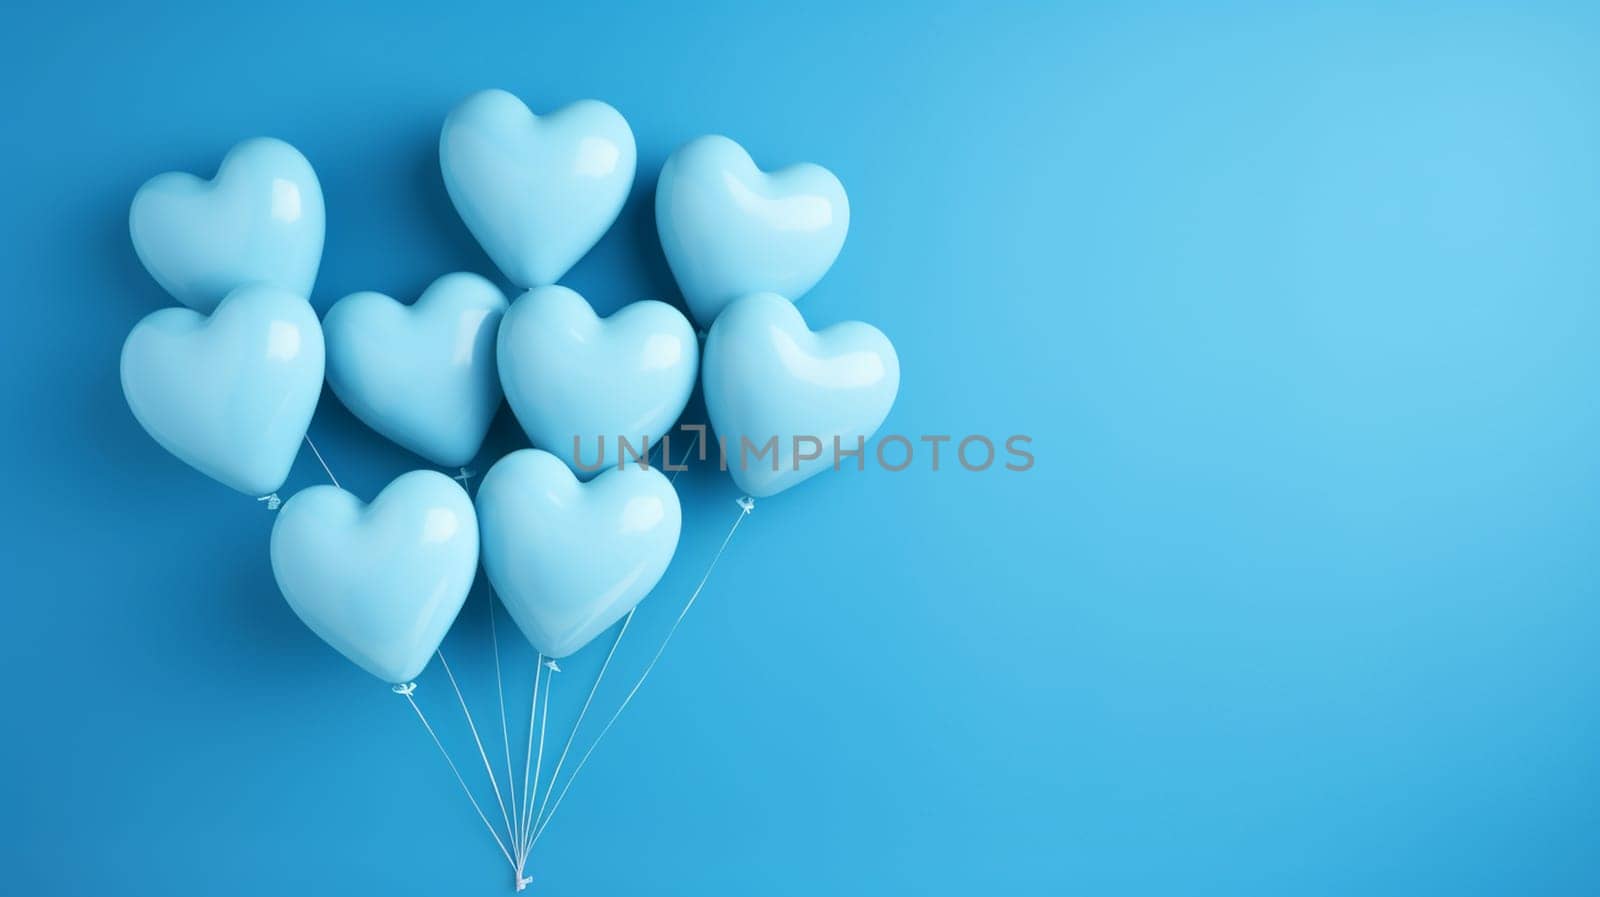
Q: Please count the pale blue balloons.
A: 9